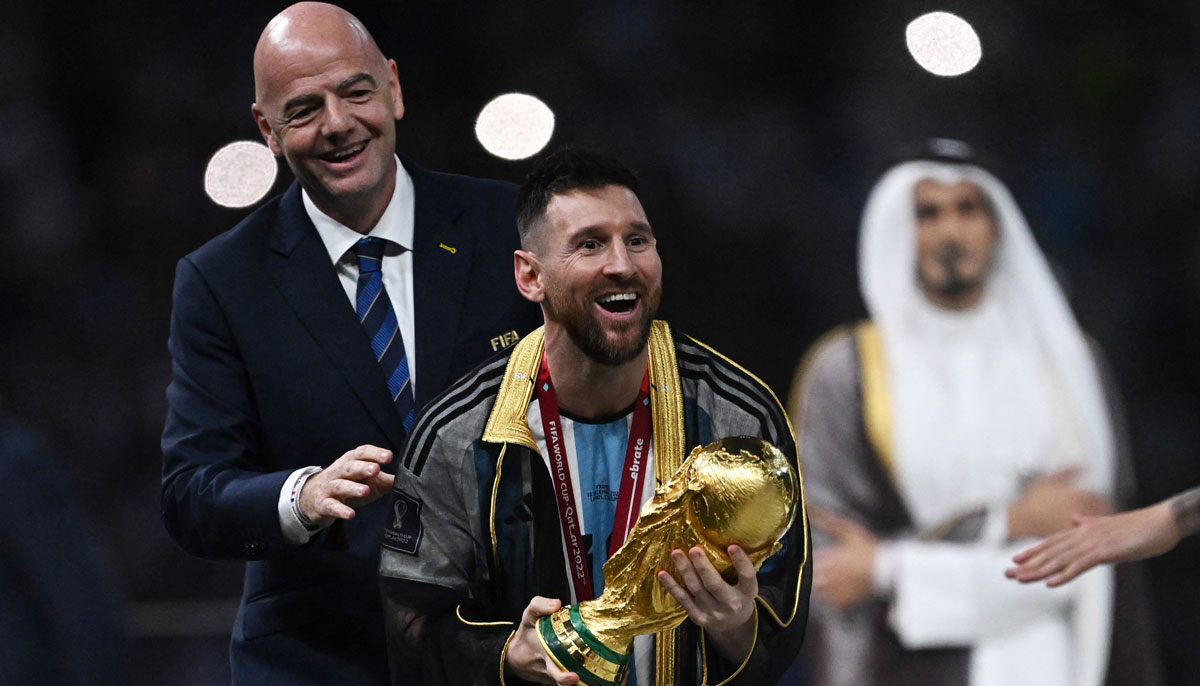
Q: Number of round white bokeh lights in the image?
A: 3